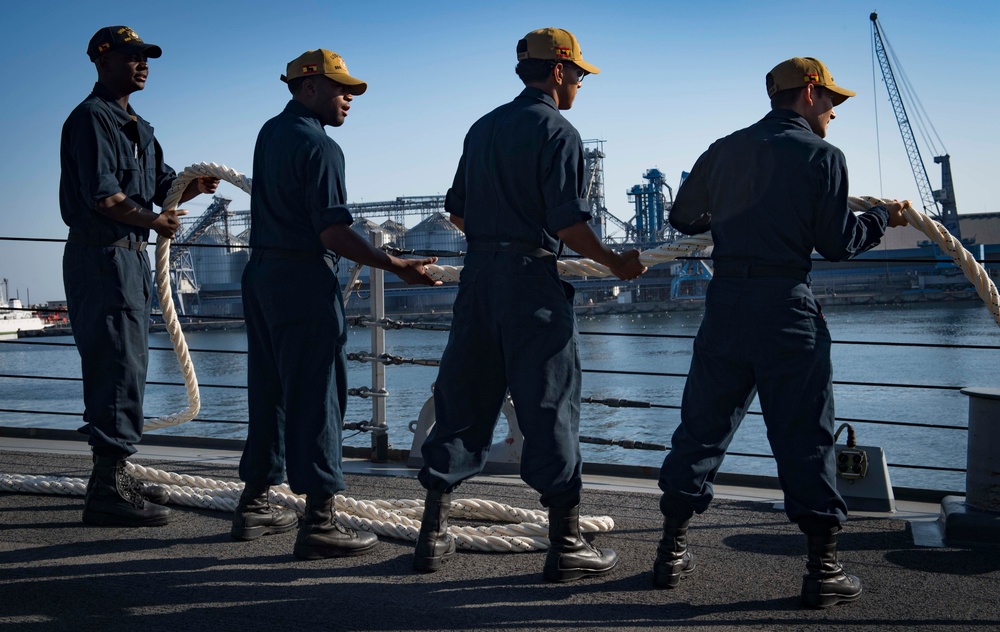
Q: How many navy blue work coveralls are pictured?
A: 4